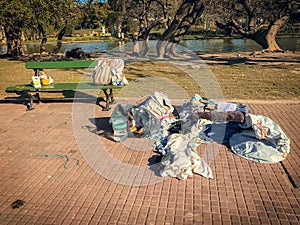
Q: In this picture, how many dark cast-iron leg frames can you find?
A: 2